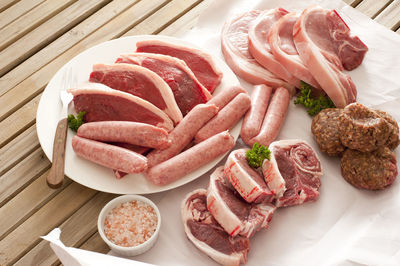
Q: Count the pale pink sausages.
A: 8